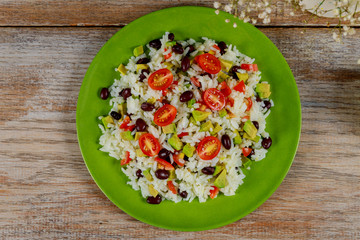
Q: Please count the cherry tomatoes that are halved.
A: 6